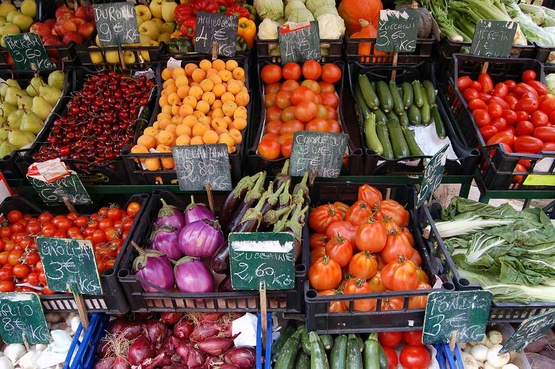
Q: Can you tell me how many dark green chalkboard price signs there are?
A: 15